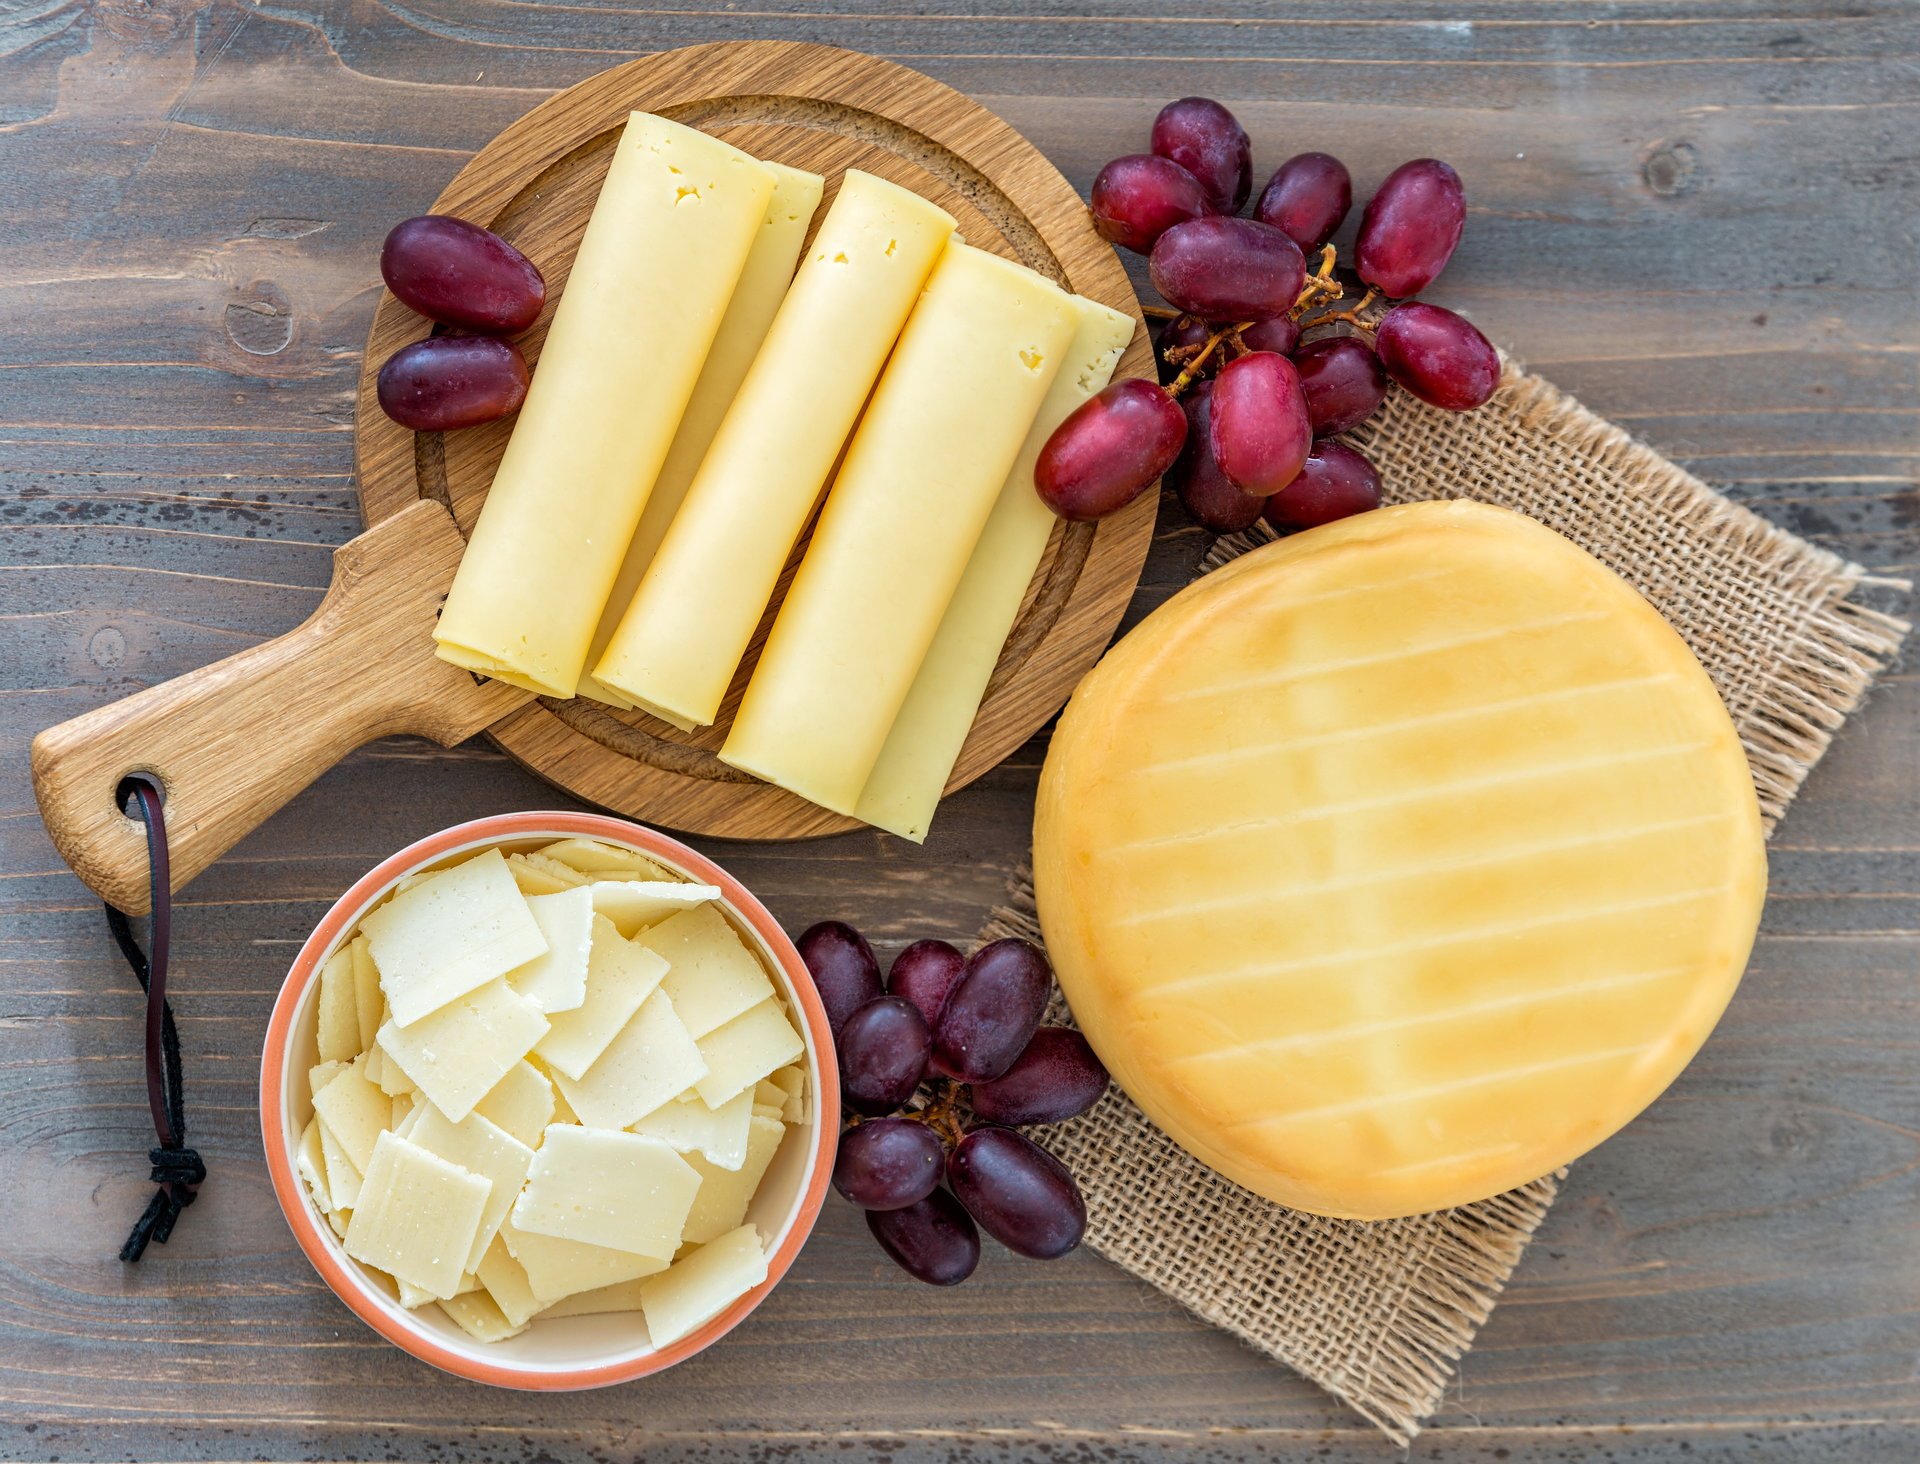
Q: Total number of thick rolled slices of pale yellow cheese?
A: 3